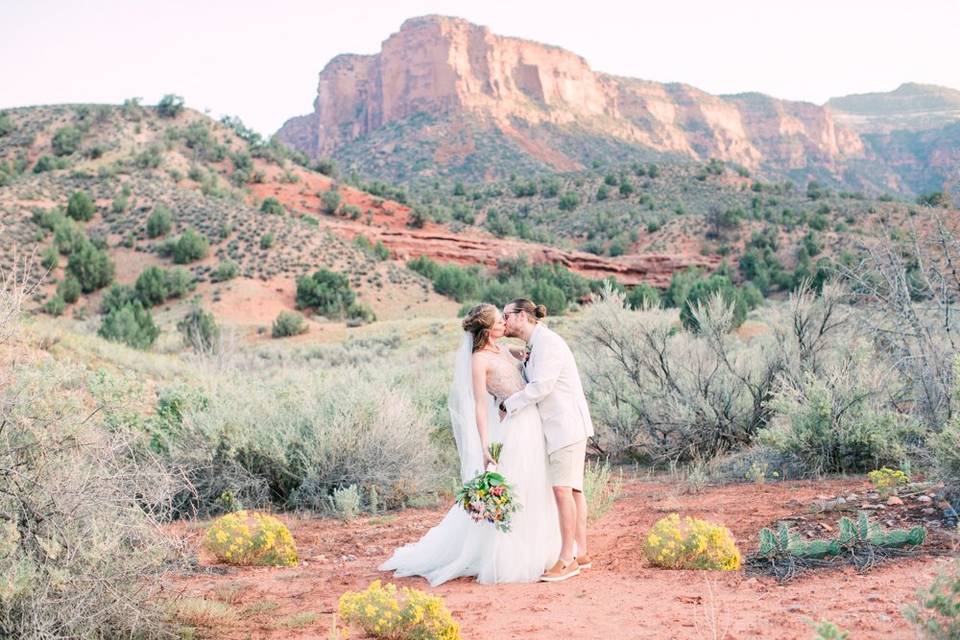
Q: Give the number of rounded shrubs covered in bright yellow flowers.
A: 4